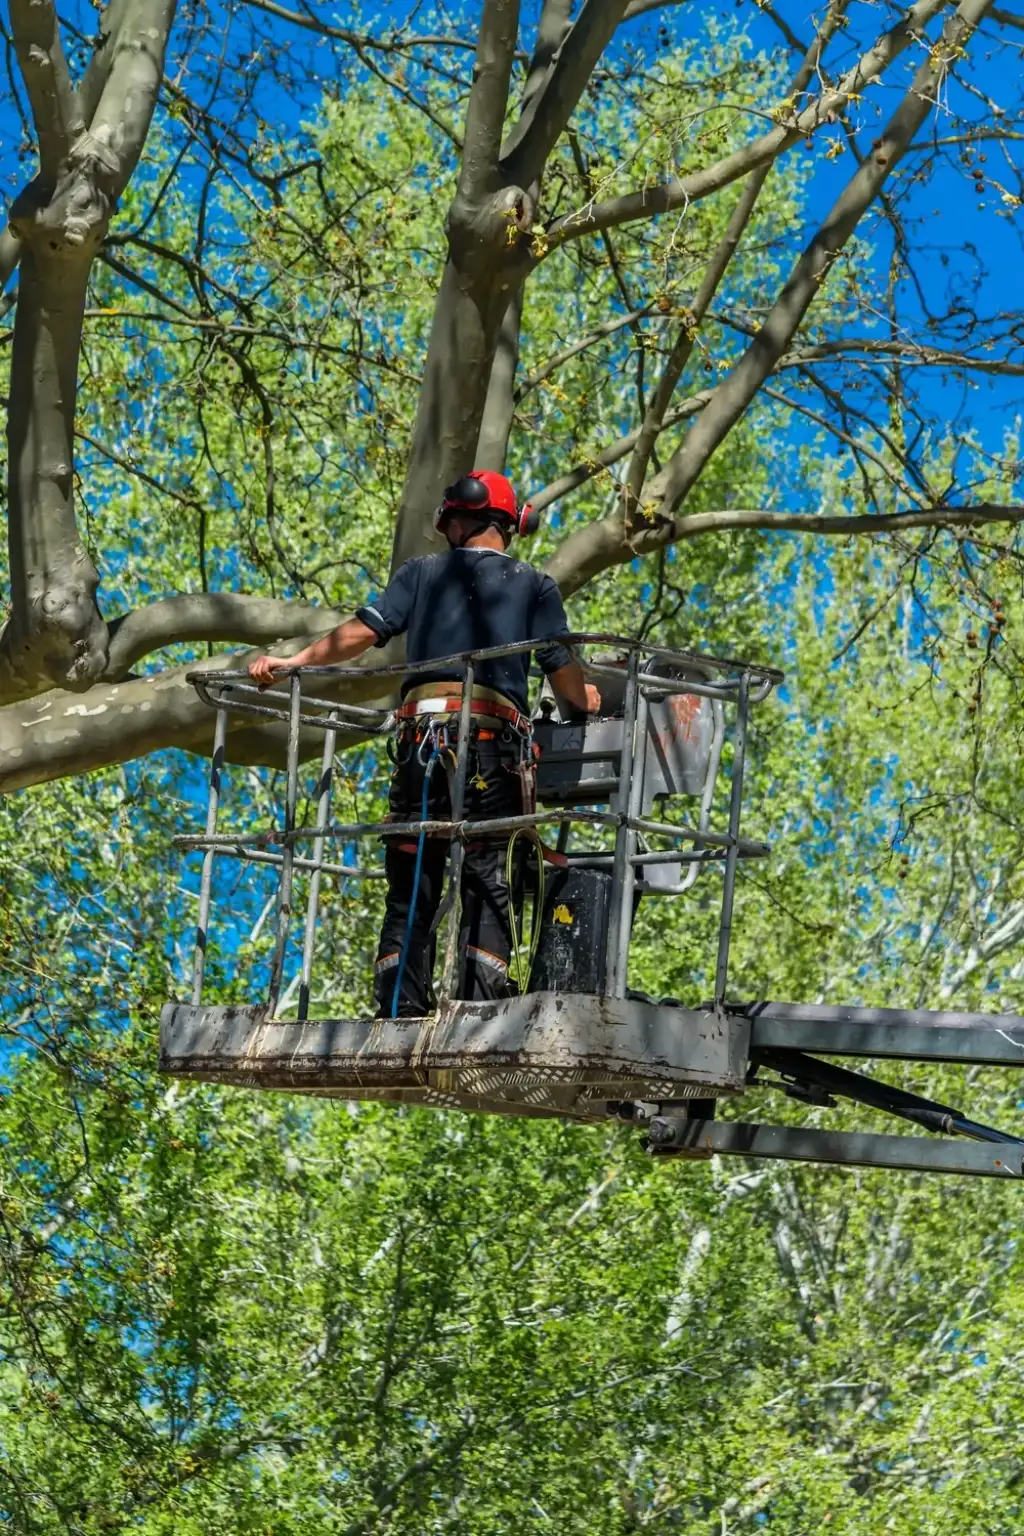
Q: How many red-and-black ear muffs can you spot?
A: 2